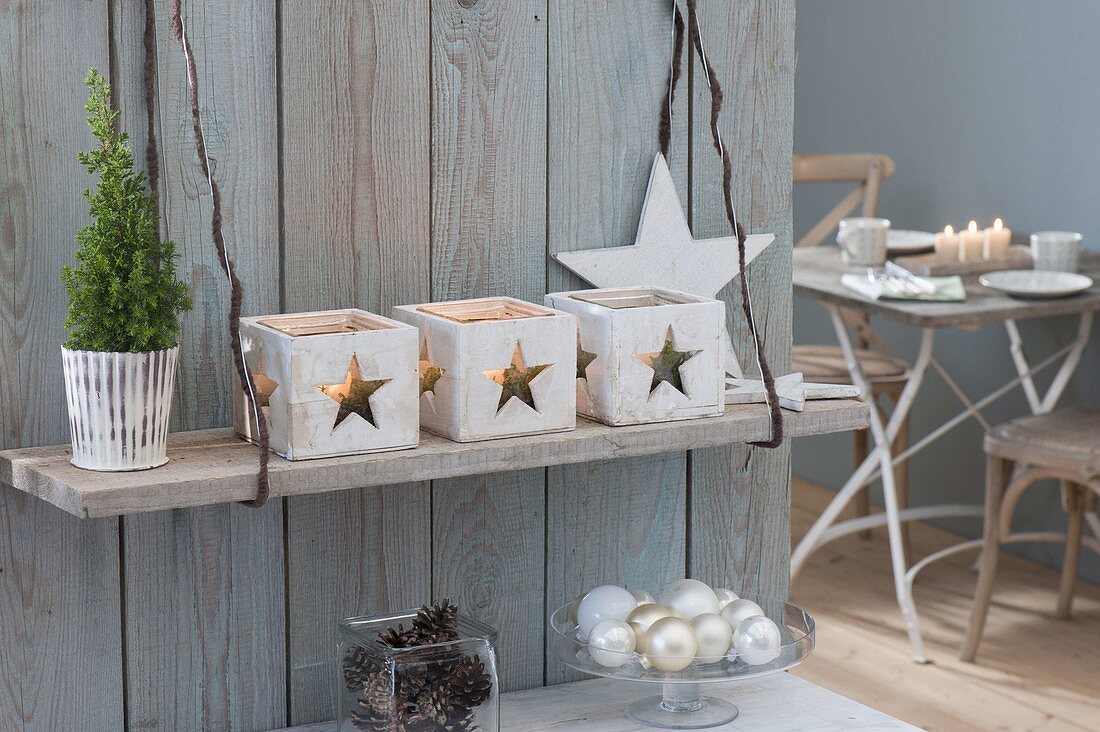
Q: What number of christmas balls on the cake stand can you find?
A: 10